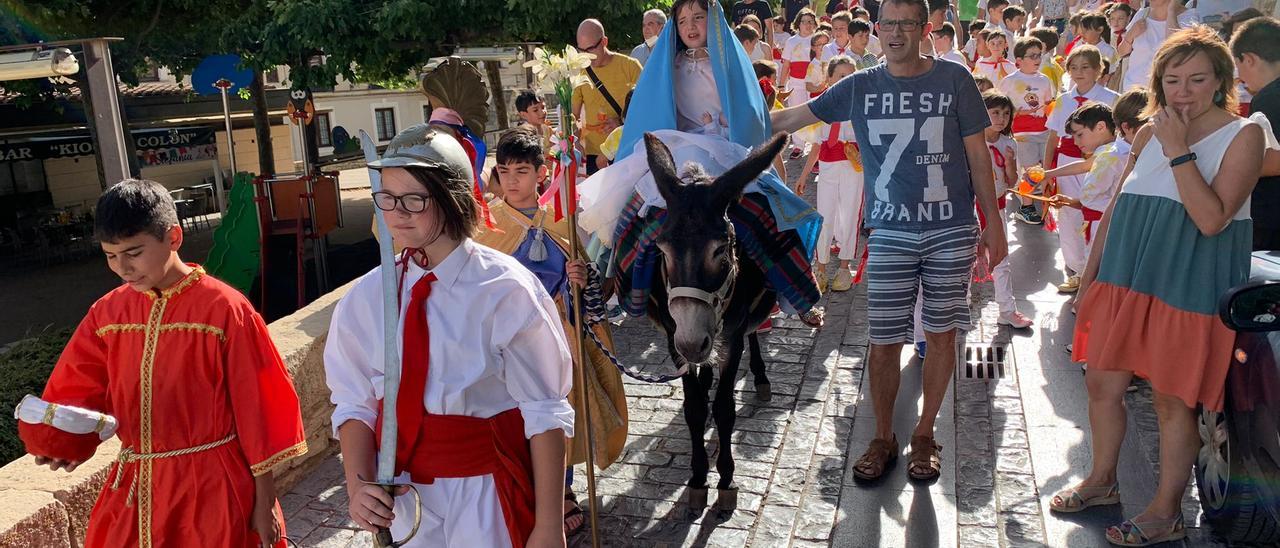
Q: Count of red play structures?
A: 1